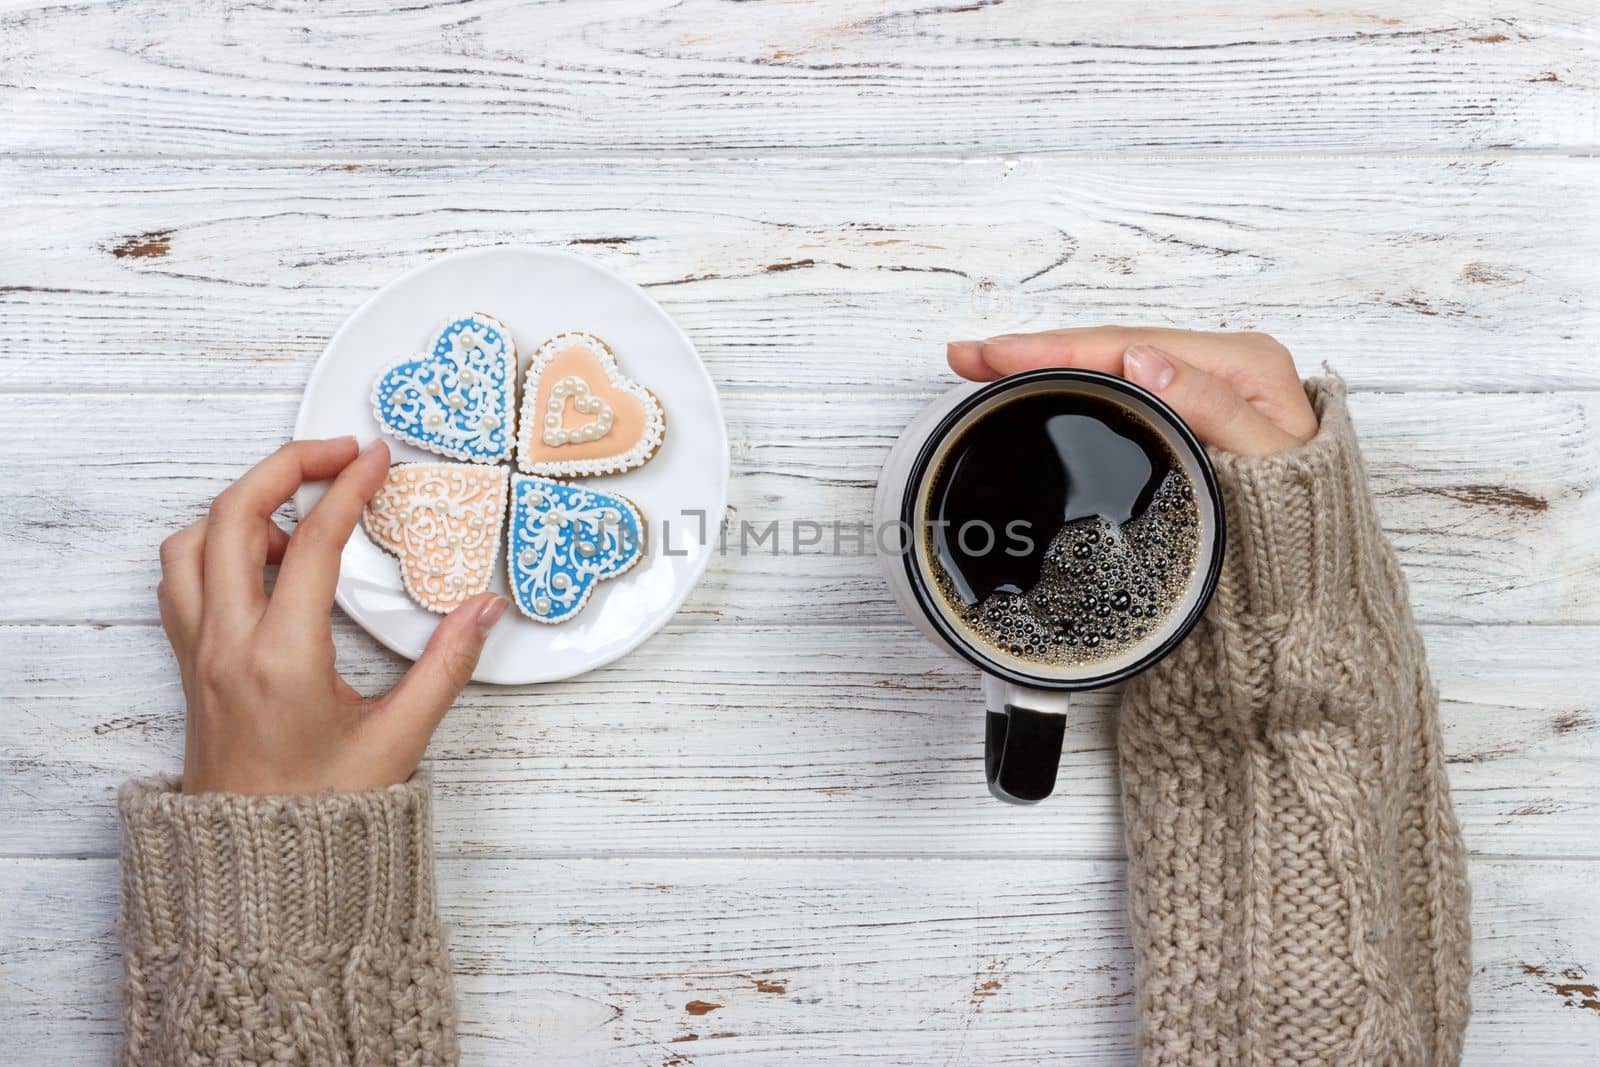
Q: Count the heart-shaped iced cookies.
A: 4